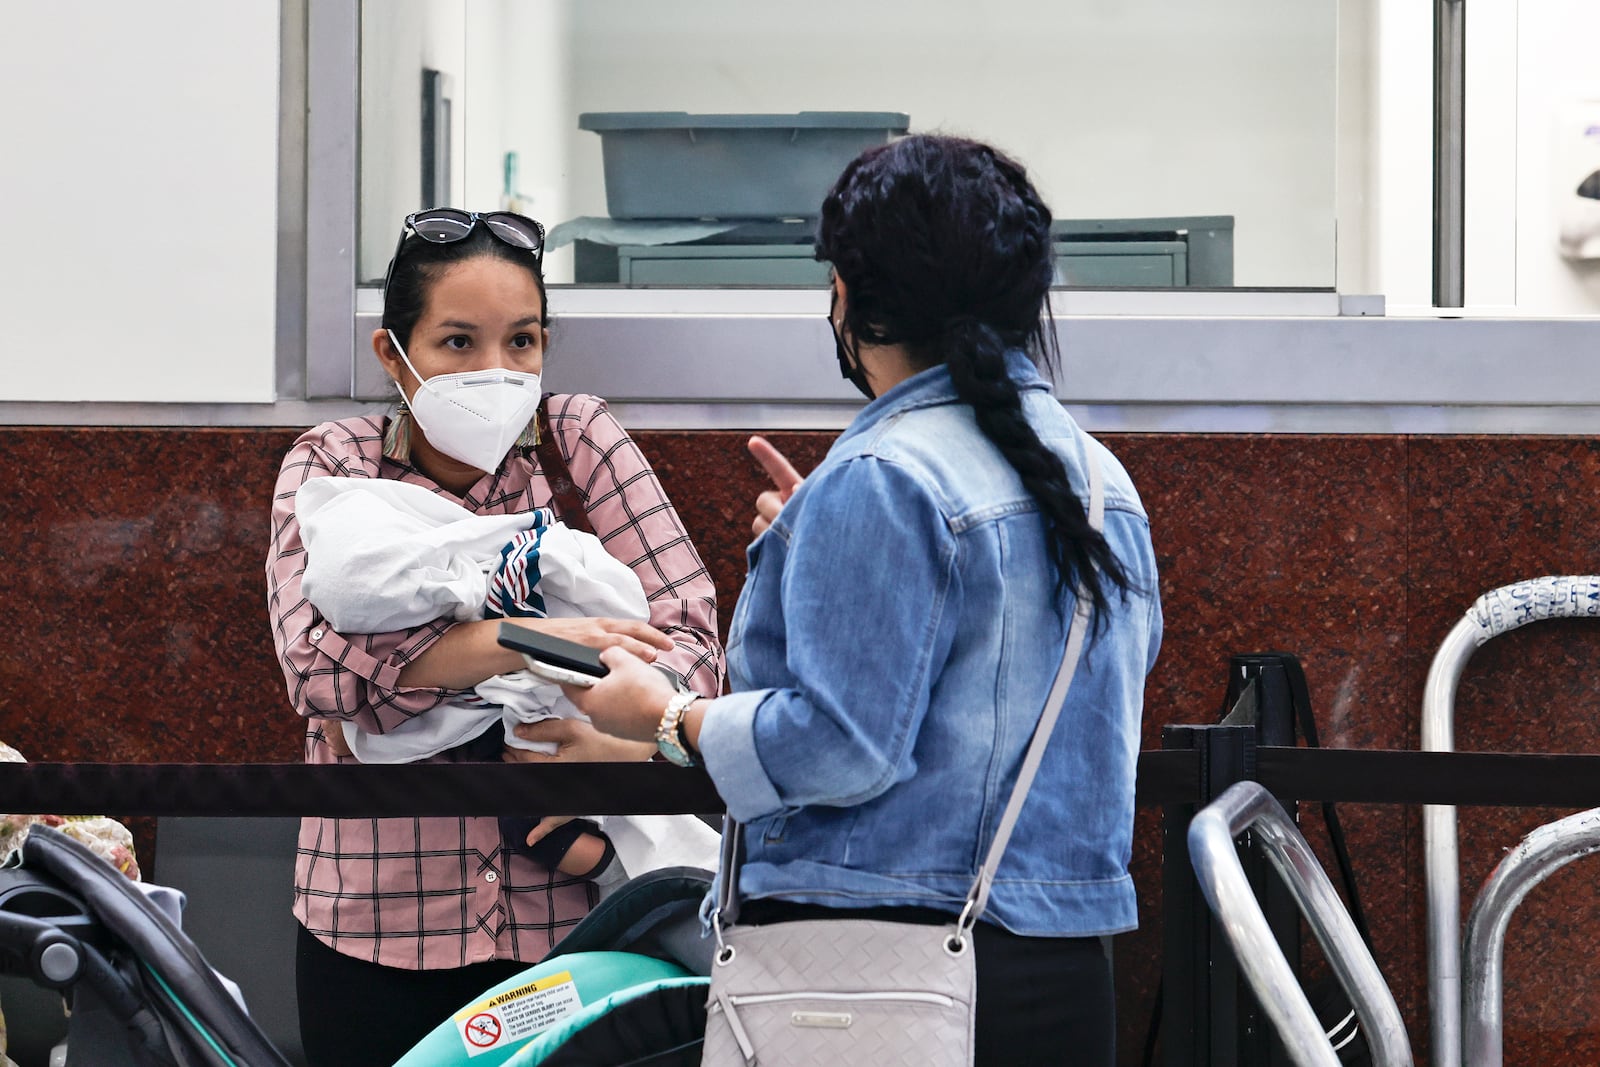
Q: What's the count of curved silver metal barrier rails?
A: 3